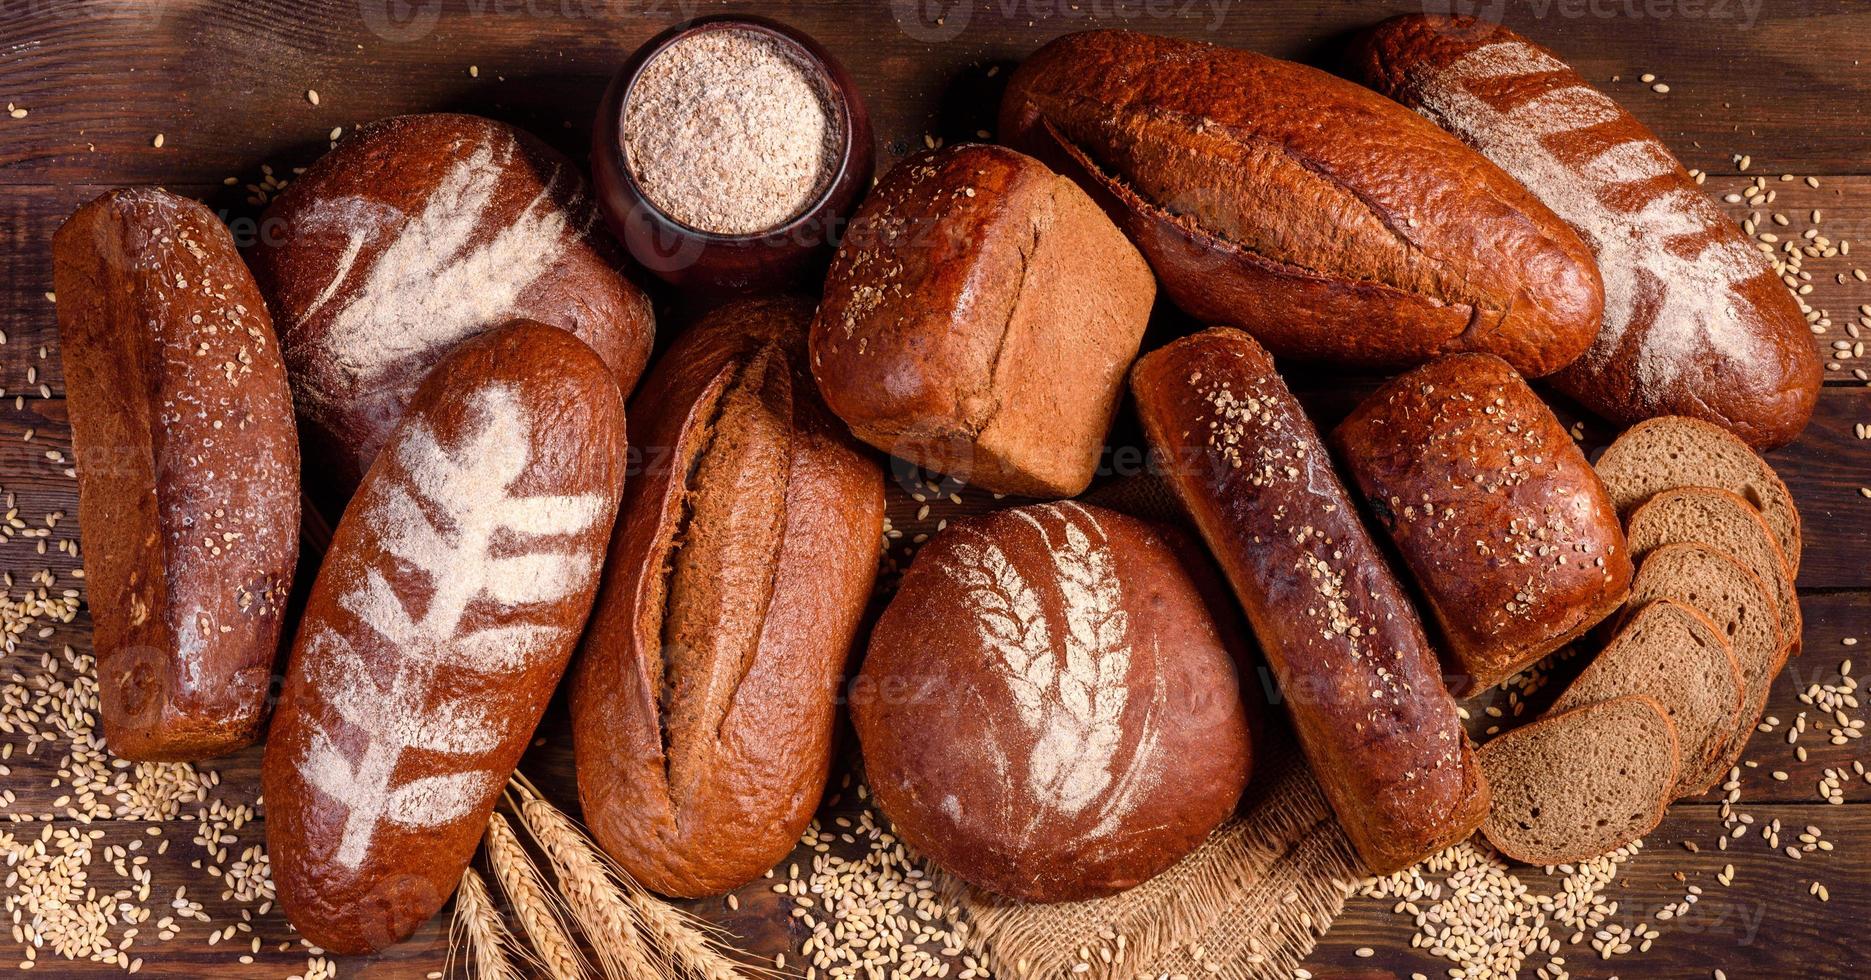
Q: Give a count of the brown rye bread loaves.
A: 10